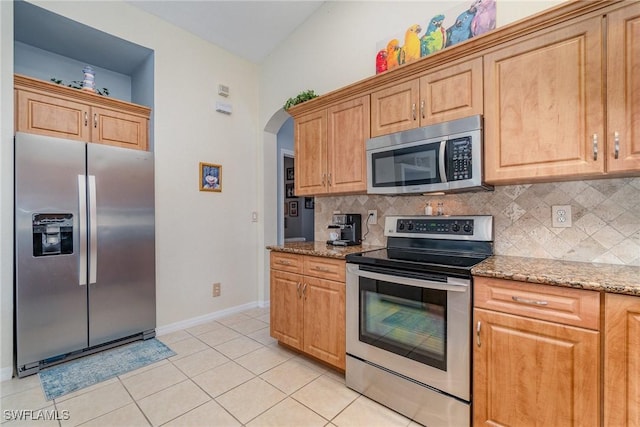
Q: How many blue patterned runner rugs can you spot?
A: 1